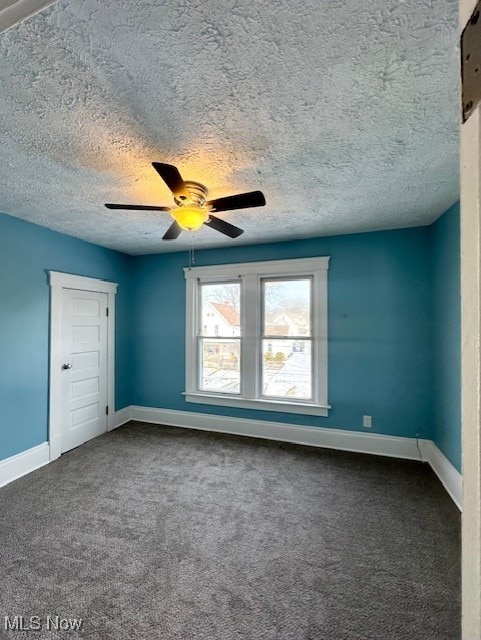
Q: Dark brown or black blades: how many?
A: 5